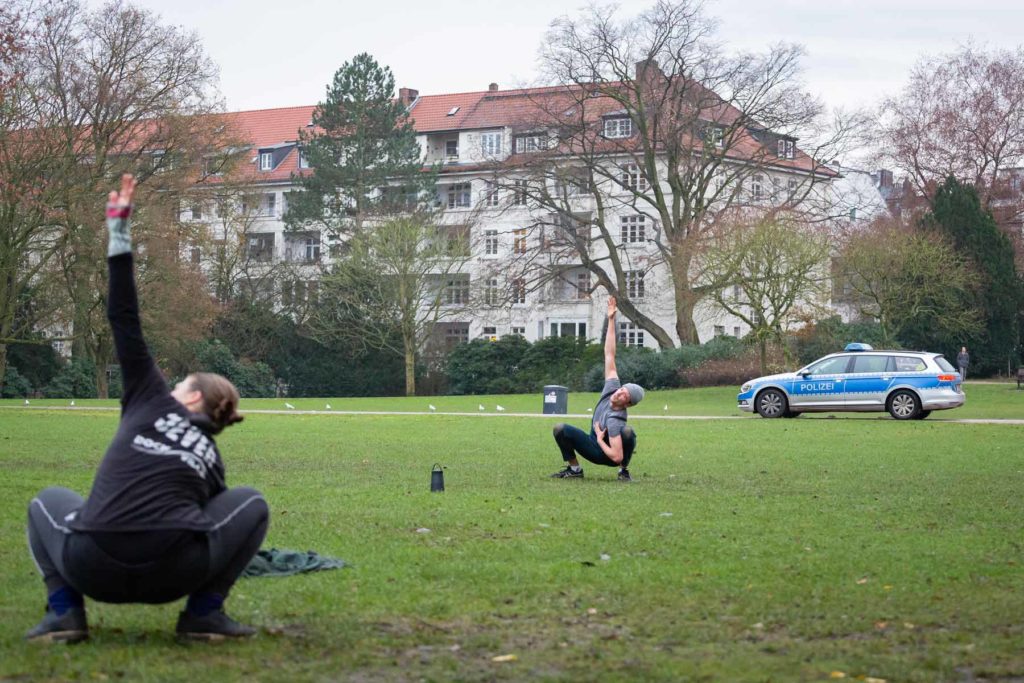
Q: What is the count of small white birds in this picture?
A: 9